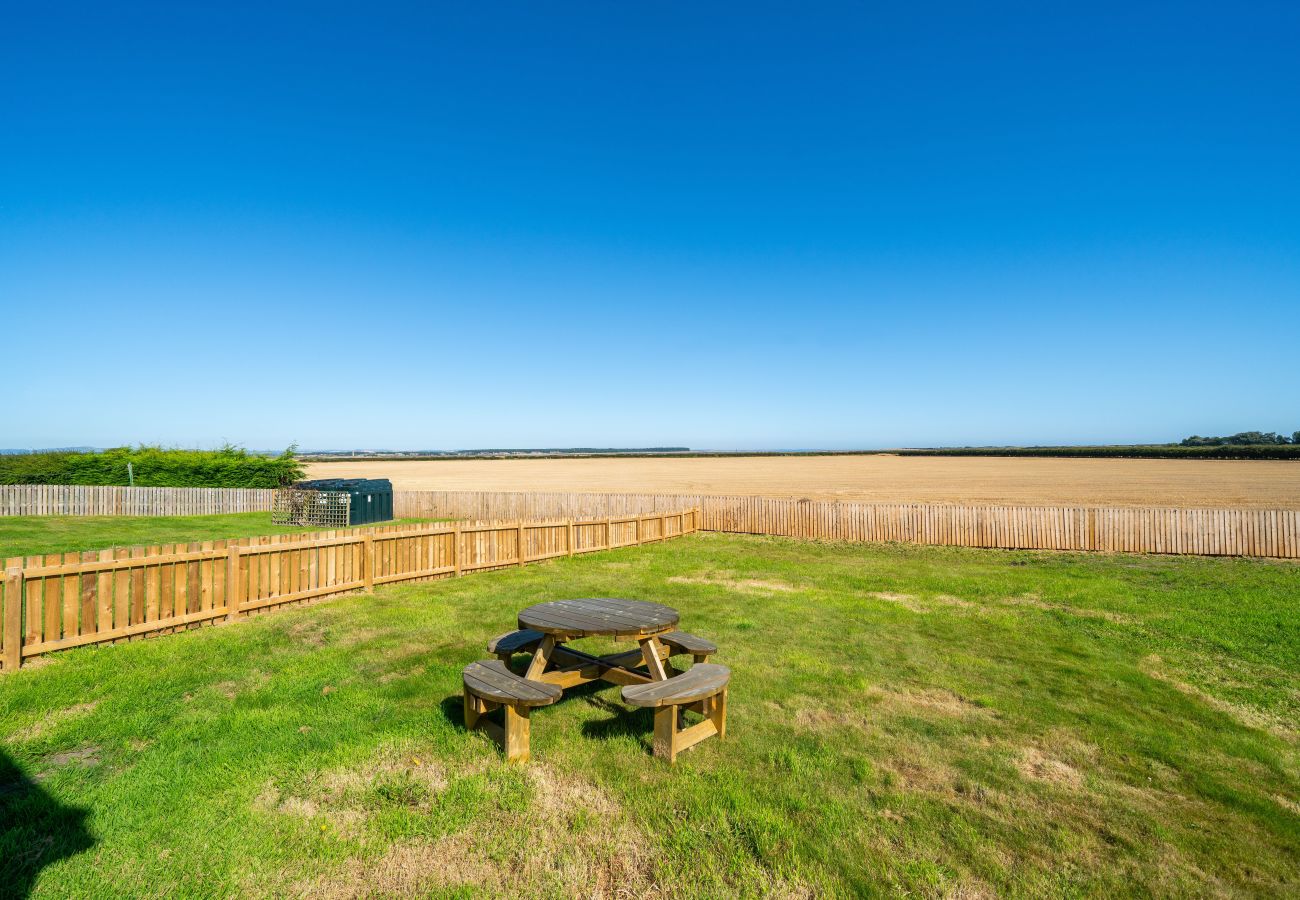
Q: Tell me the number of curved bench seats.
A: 4